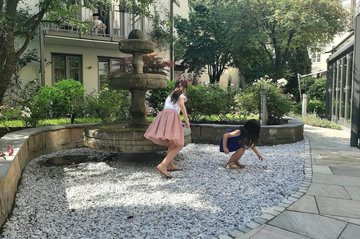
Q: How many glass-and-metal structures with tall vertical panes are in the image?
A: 1